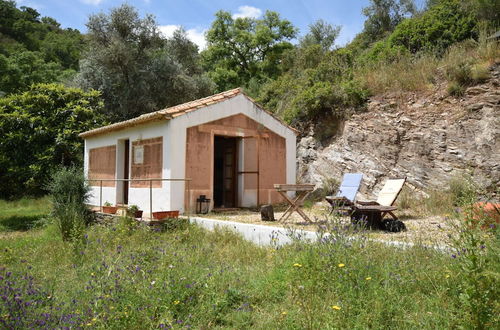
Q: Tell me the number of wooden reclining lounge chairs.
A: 2